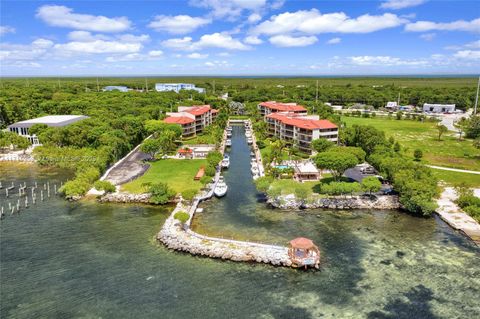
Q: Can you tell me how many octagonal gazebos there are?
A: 1